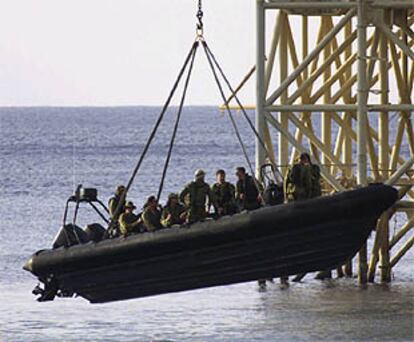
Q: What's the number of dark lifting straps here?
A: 4